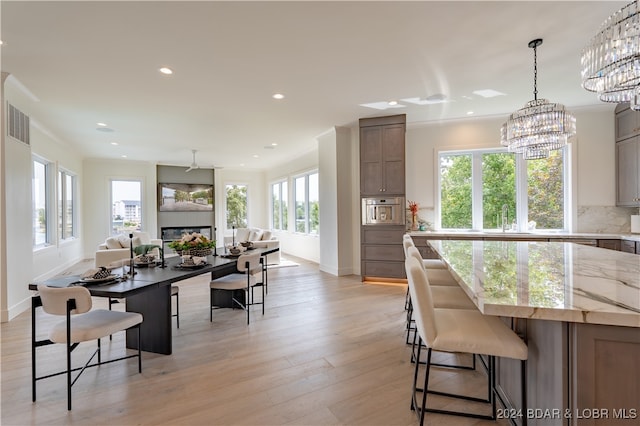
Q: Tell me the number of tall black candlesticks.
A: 4